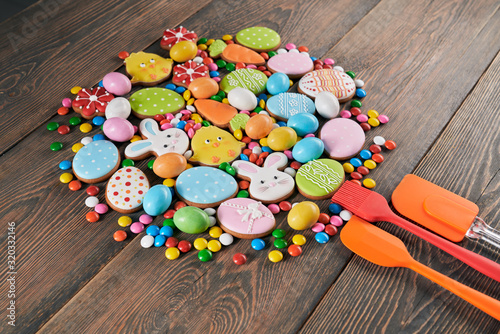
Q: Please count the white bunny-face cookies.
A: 2